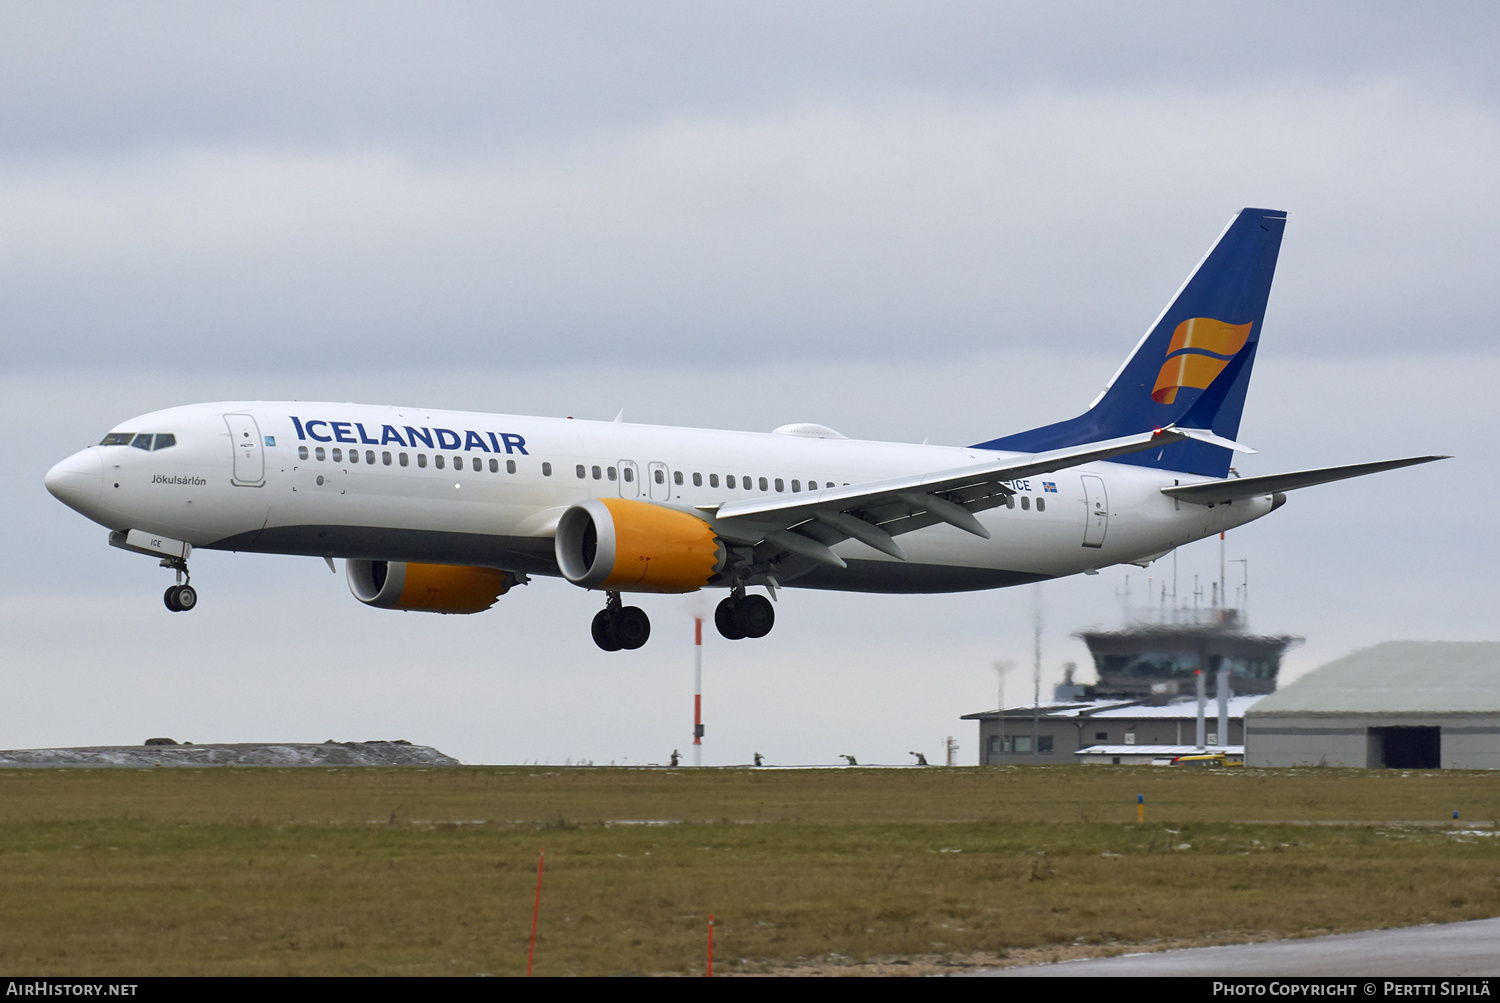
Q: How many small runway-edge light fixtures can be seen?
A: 2